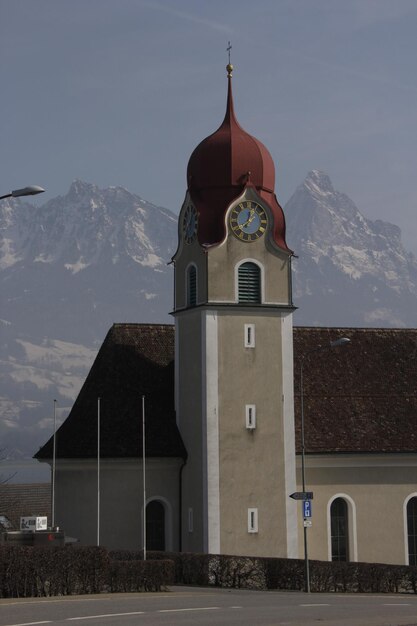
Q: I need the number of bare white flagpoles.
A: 3